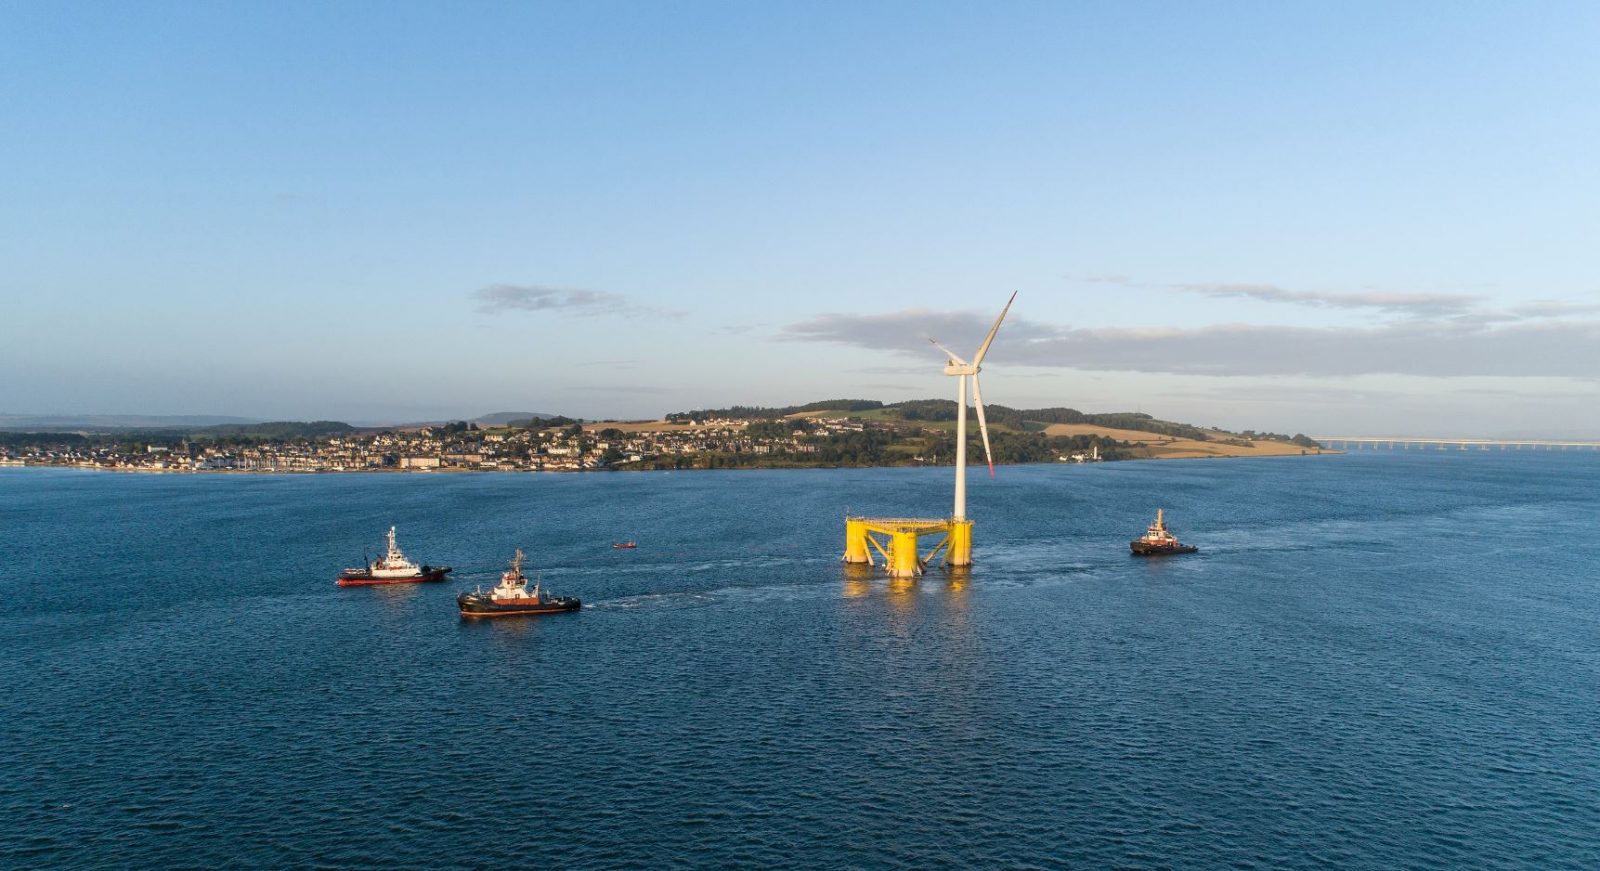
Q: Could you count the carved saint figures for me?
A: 0